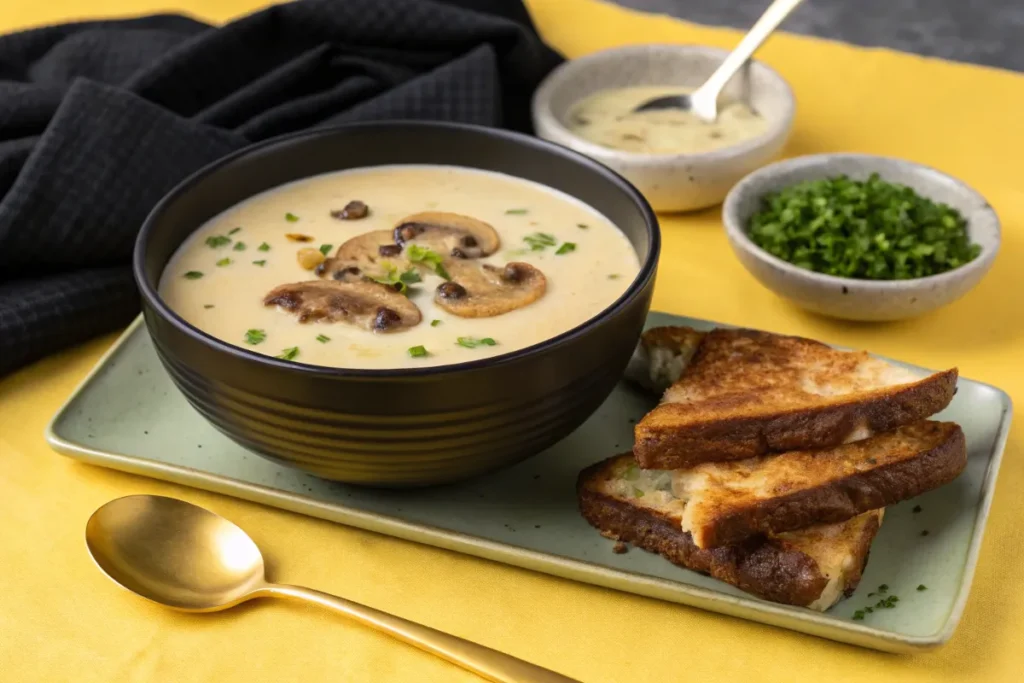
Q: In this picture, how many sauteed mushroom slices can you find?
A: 4